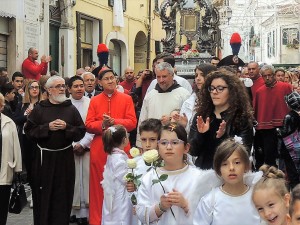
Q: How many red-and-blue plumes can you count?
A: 2